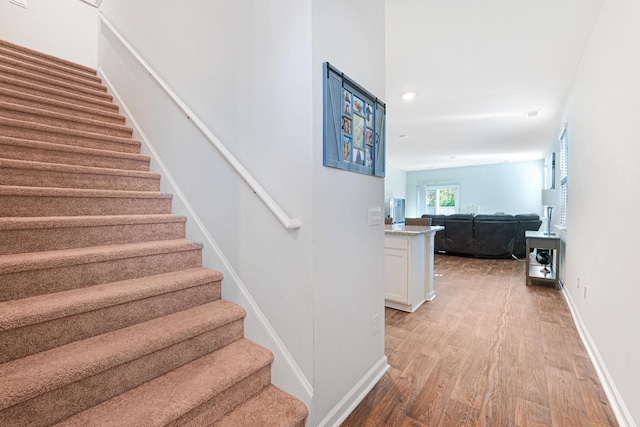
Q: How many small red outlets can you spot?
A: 0